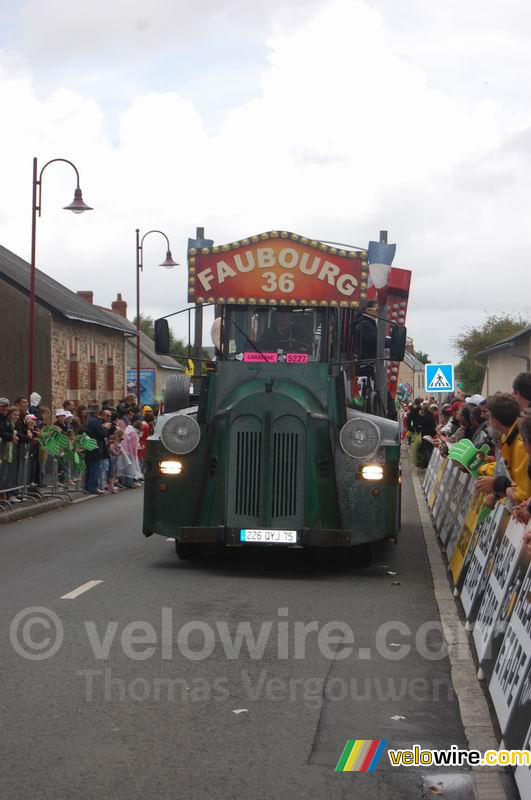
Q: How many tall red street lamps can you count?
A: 2